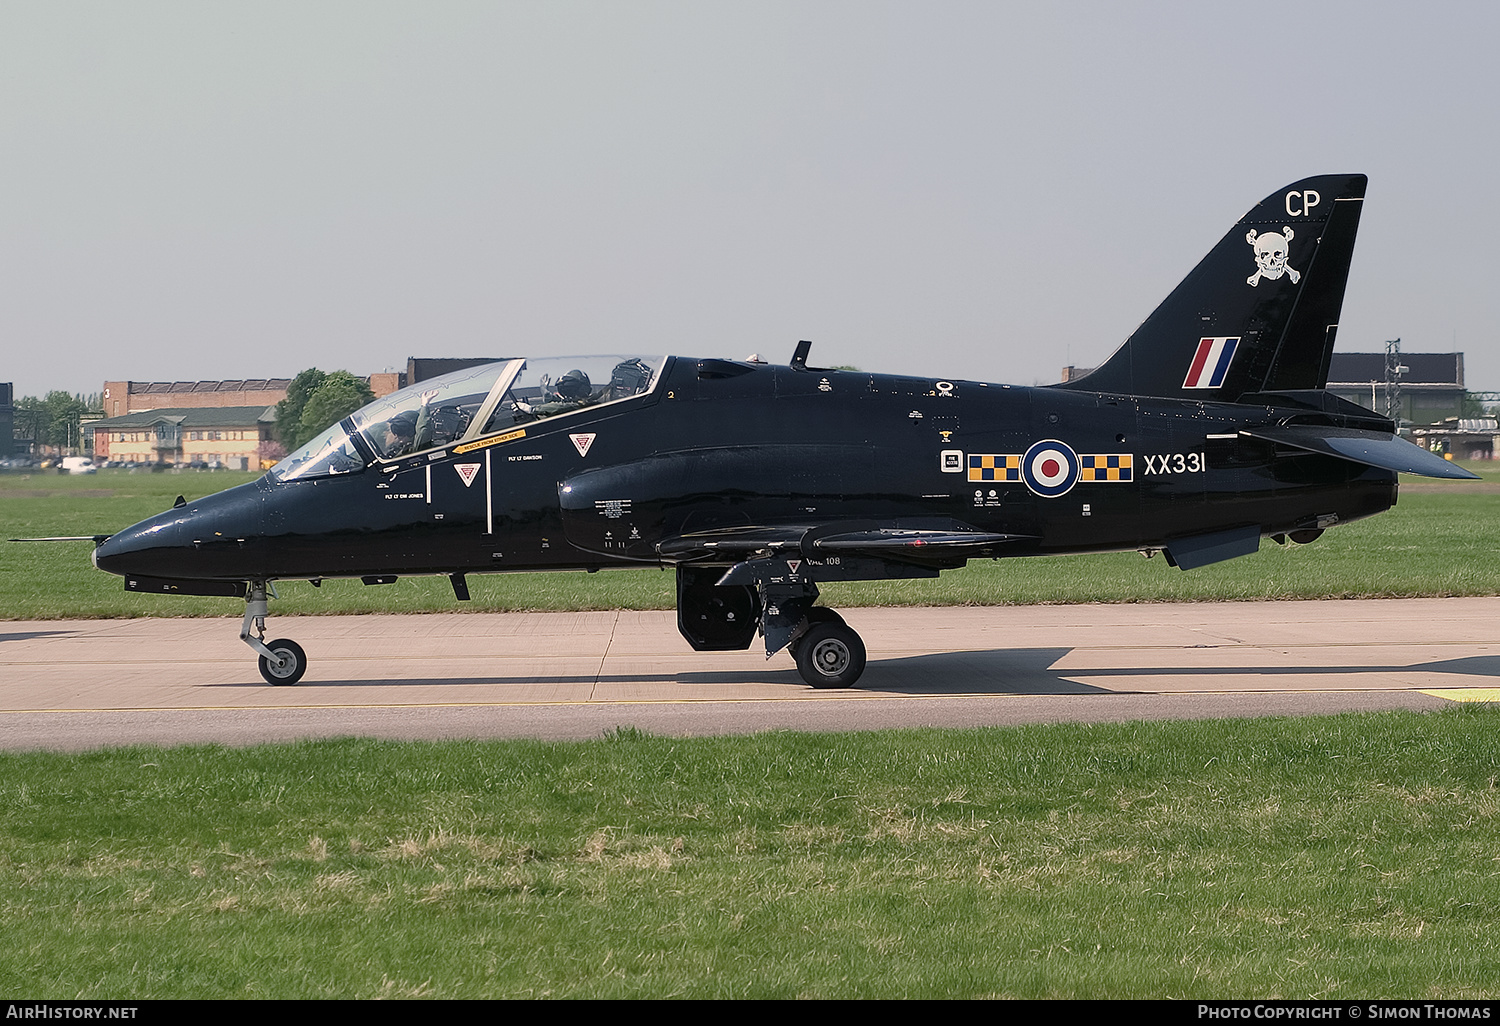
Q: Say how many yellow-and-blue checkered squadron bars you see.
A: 2